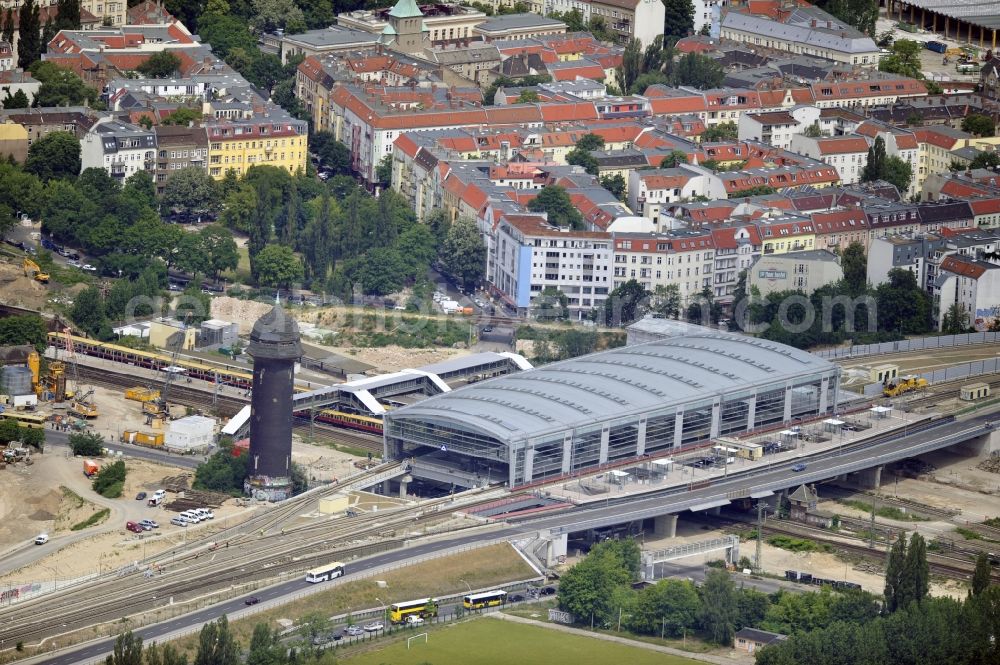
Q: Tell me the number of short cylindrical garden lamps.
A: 0